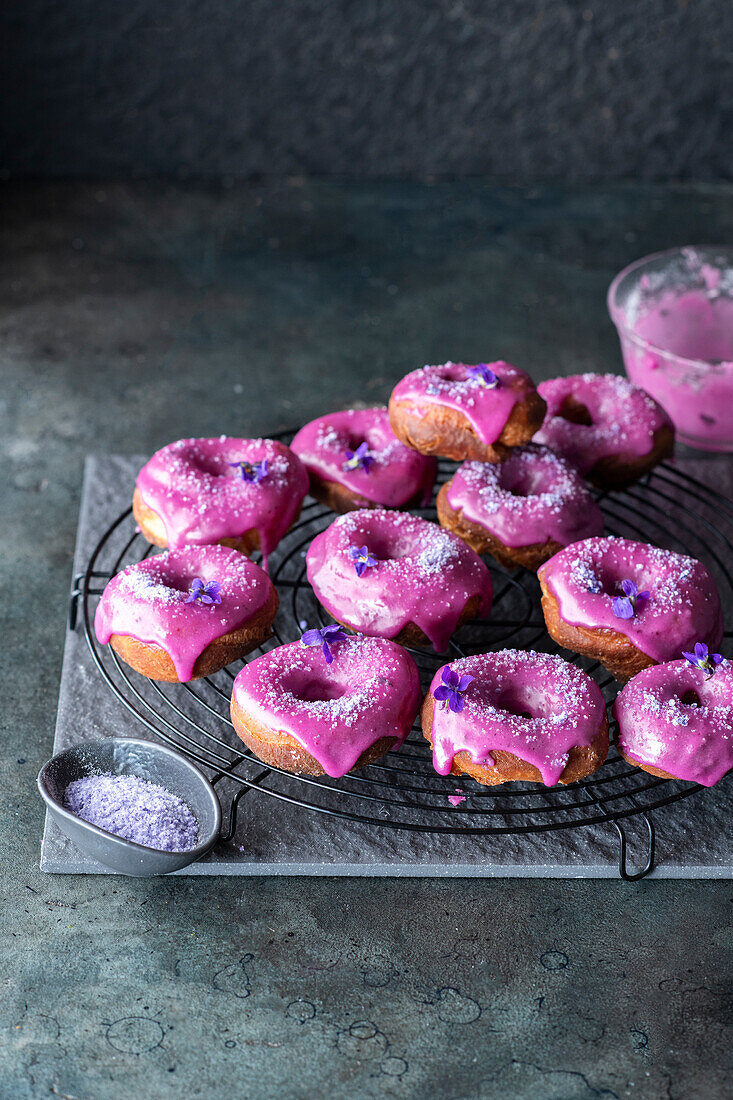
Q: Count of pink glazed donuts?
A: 11